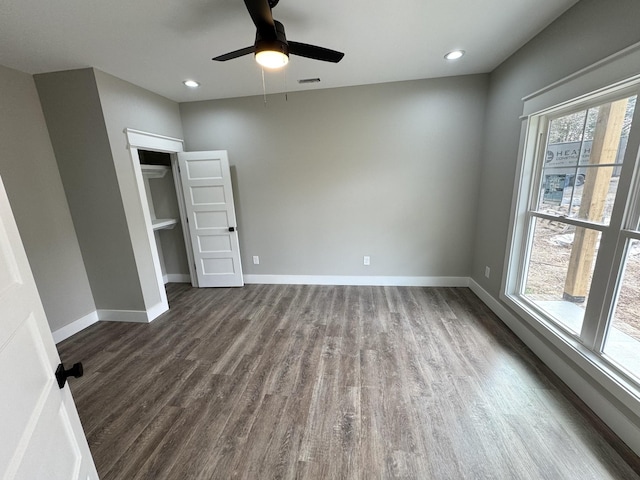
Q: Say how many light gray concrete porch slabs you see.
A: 1